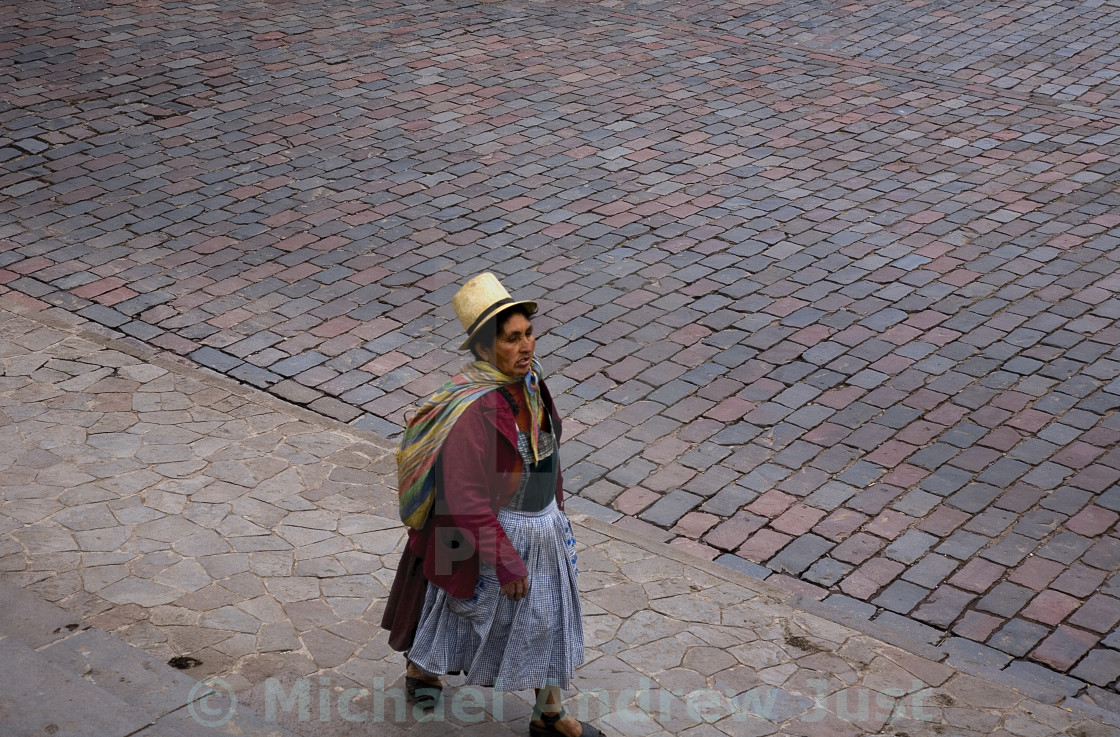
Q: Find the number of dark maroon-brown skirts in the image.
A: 1